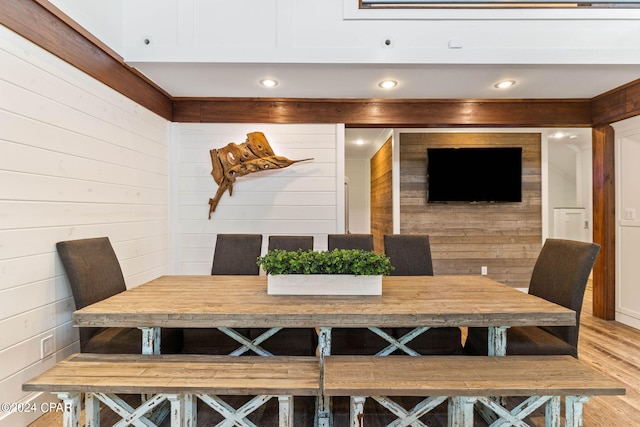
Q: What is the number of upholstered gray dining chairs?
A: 6